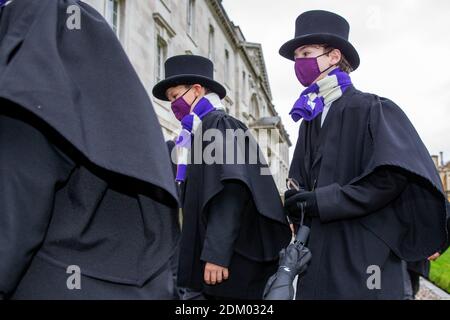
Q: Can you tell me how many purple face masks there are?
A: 2